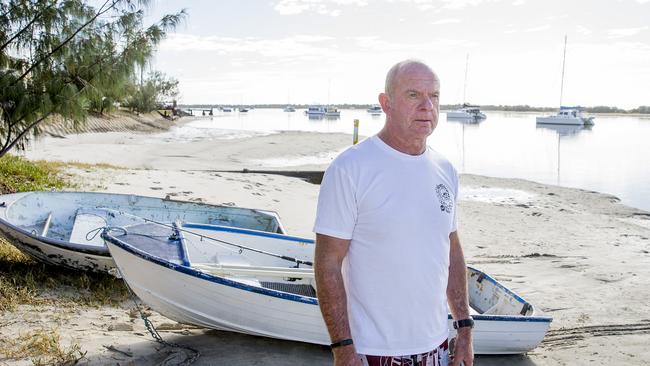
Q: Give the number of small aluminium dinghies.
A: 2